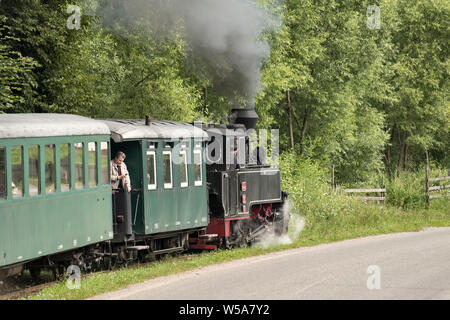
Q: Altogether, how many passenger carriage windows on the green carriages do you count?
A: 12